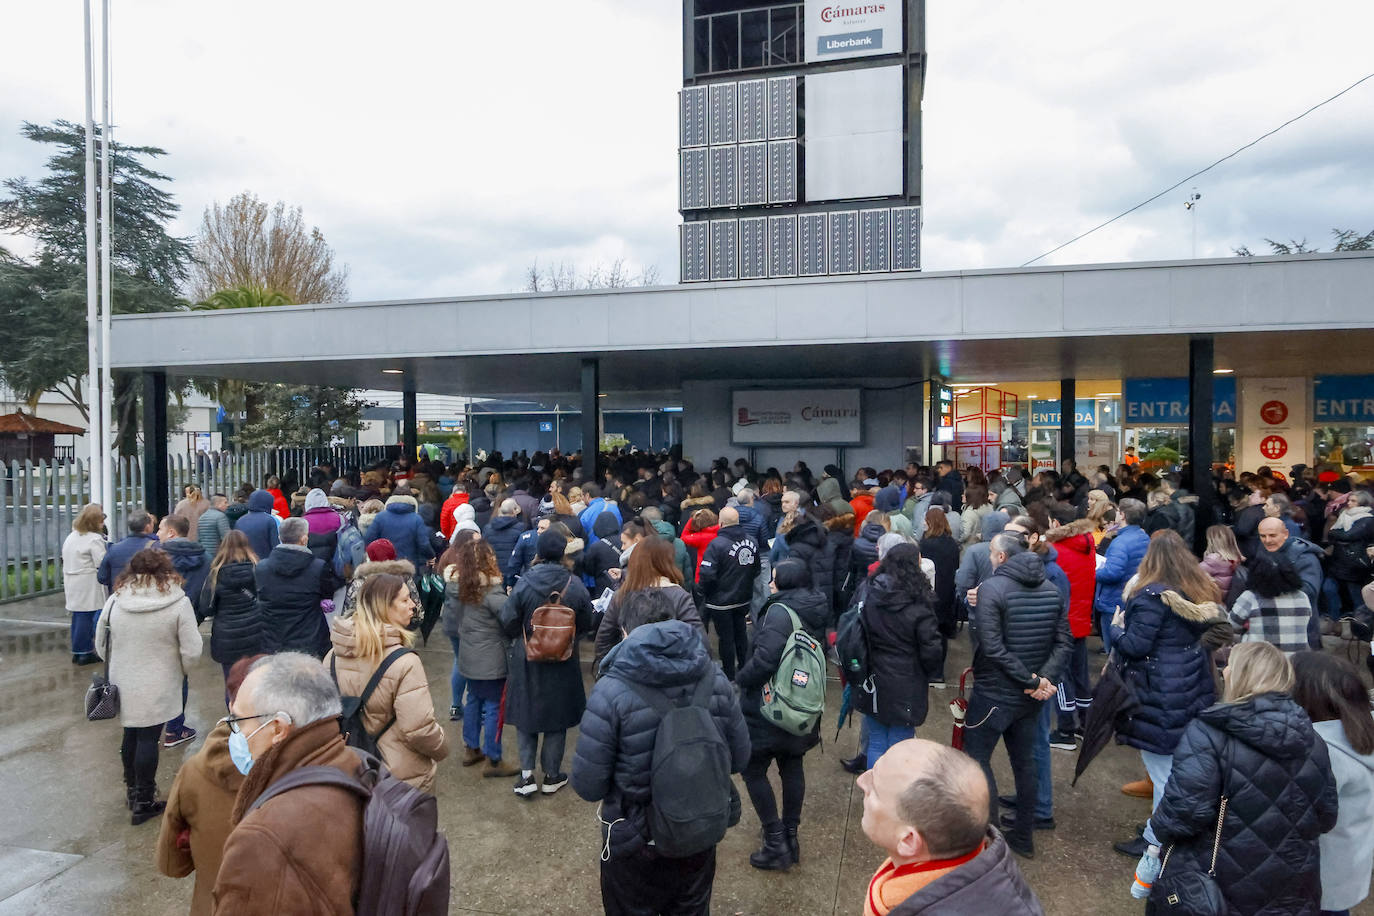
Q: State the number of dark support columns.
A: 5